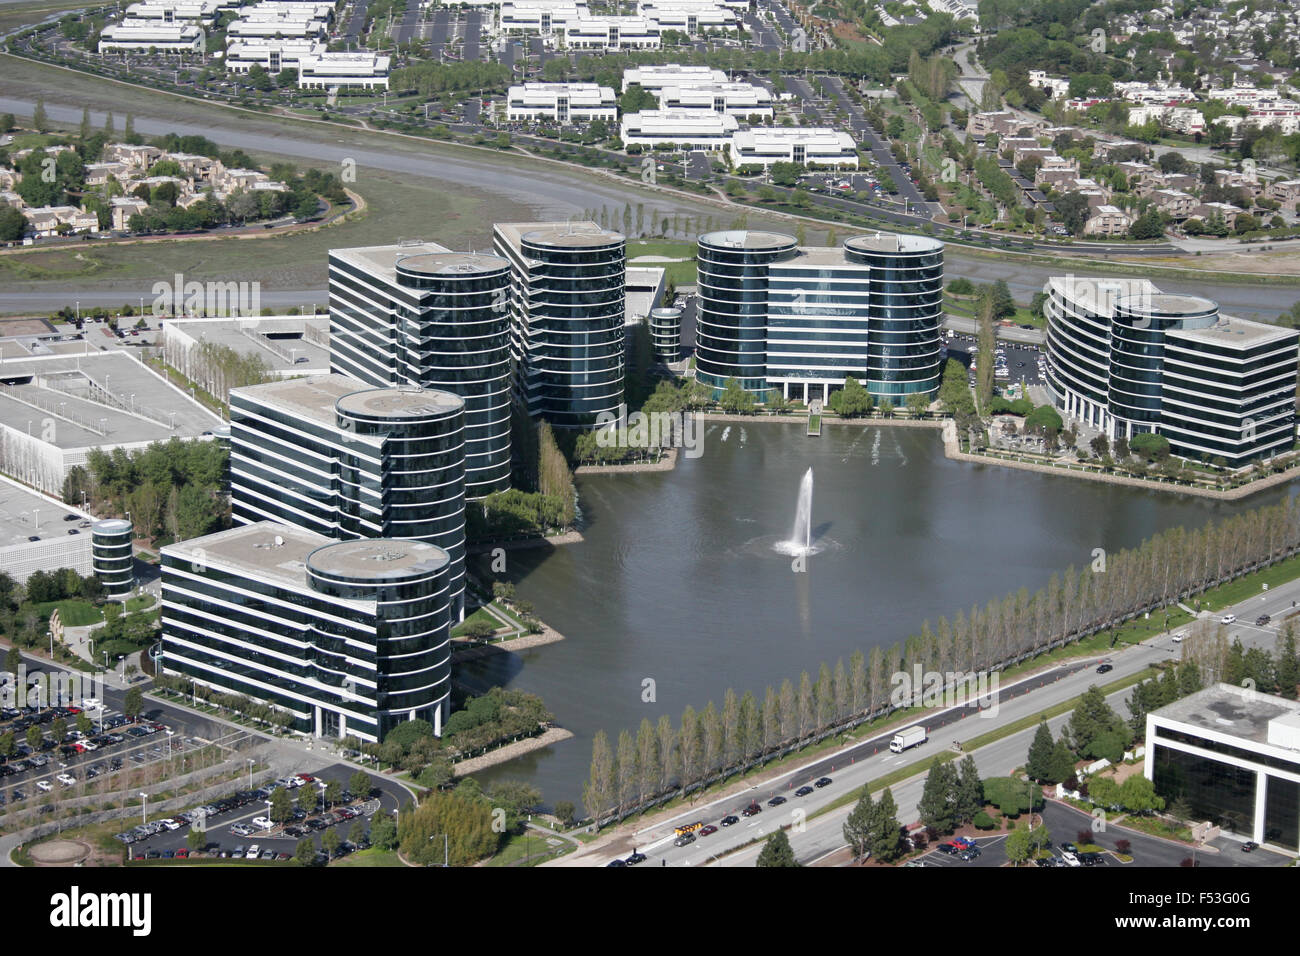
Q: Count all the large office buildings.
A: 6